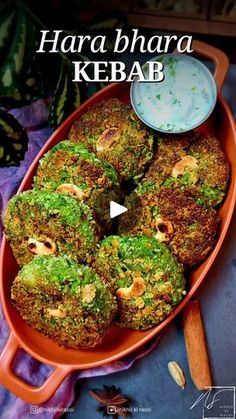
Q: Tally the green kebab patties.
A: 7